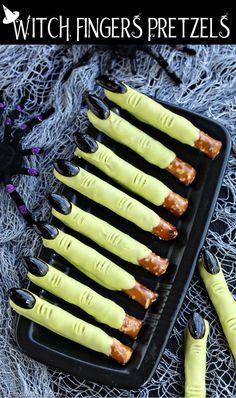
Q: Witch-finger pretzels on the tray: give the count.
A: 8